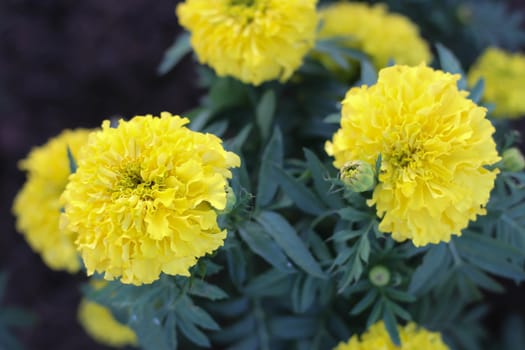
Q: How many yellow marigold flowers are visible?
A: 8